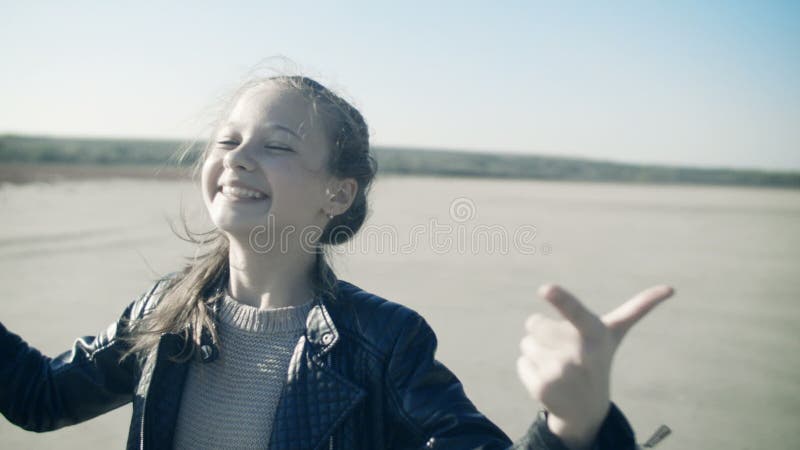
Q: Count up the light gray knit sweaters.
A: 1